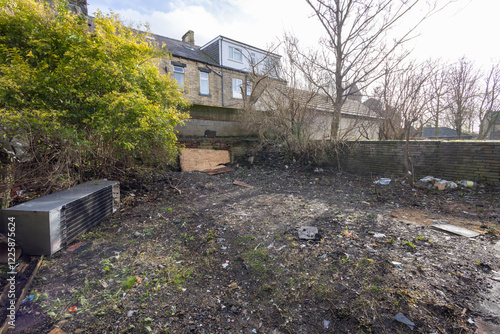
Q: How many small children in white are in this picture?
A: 0